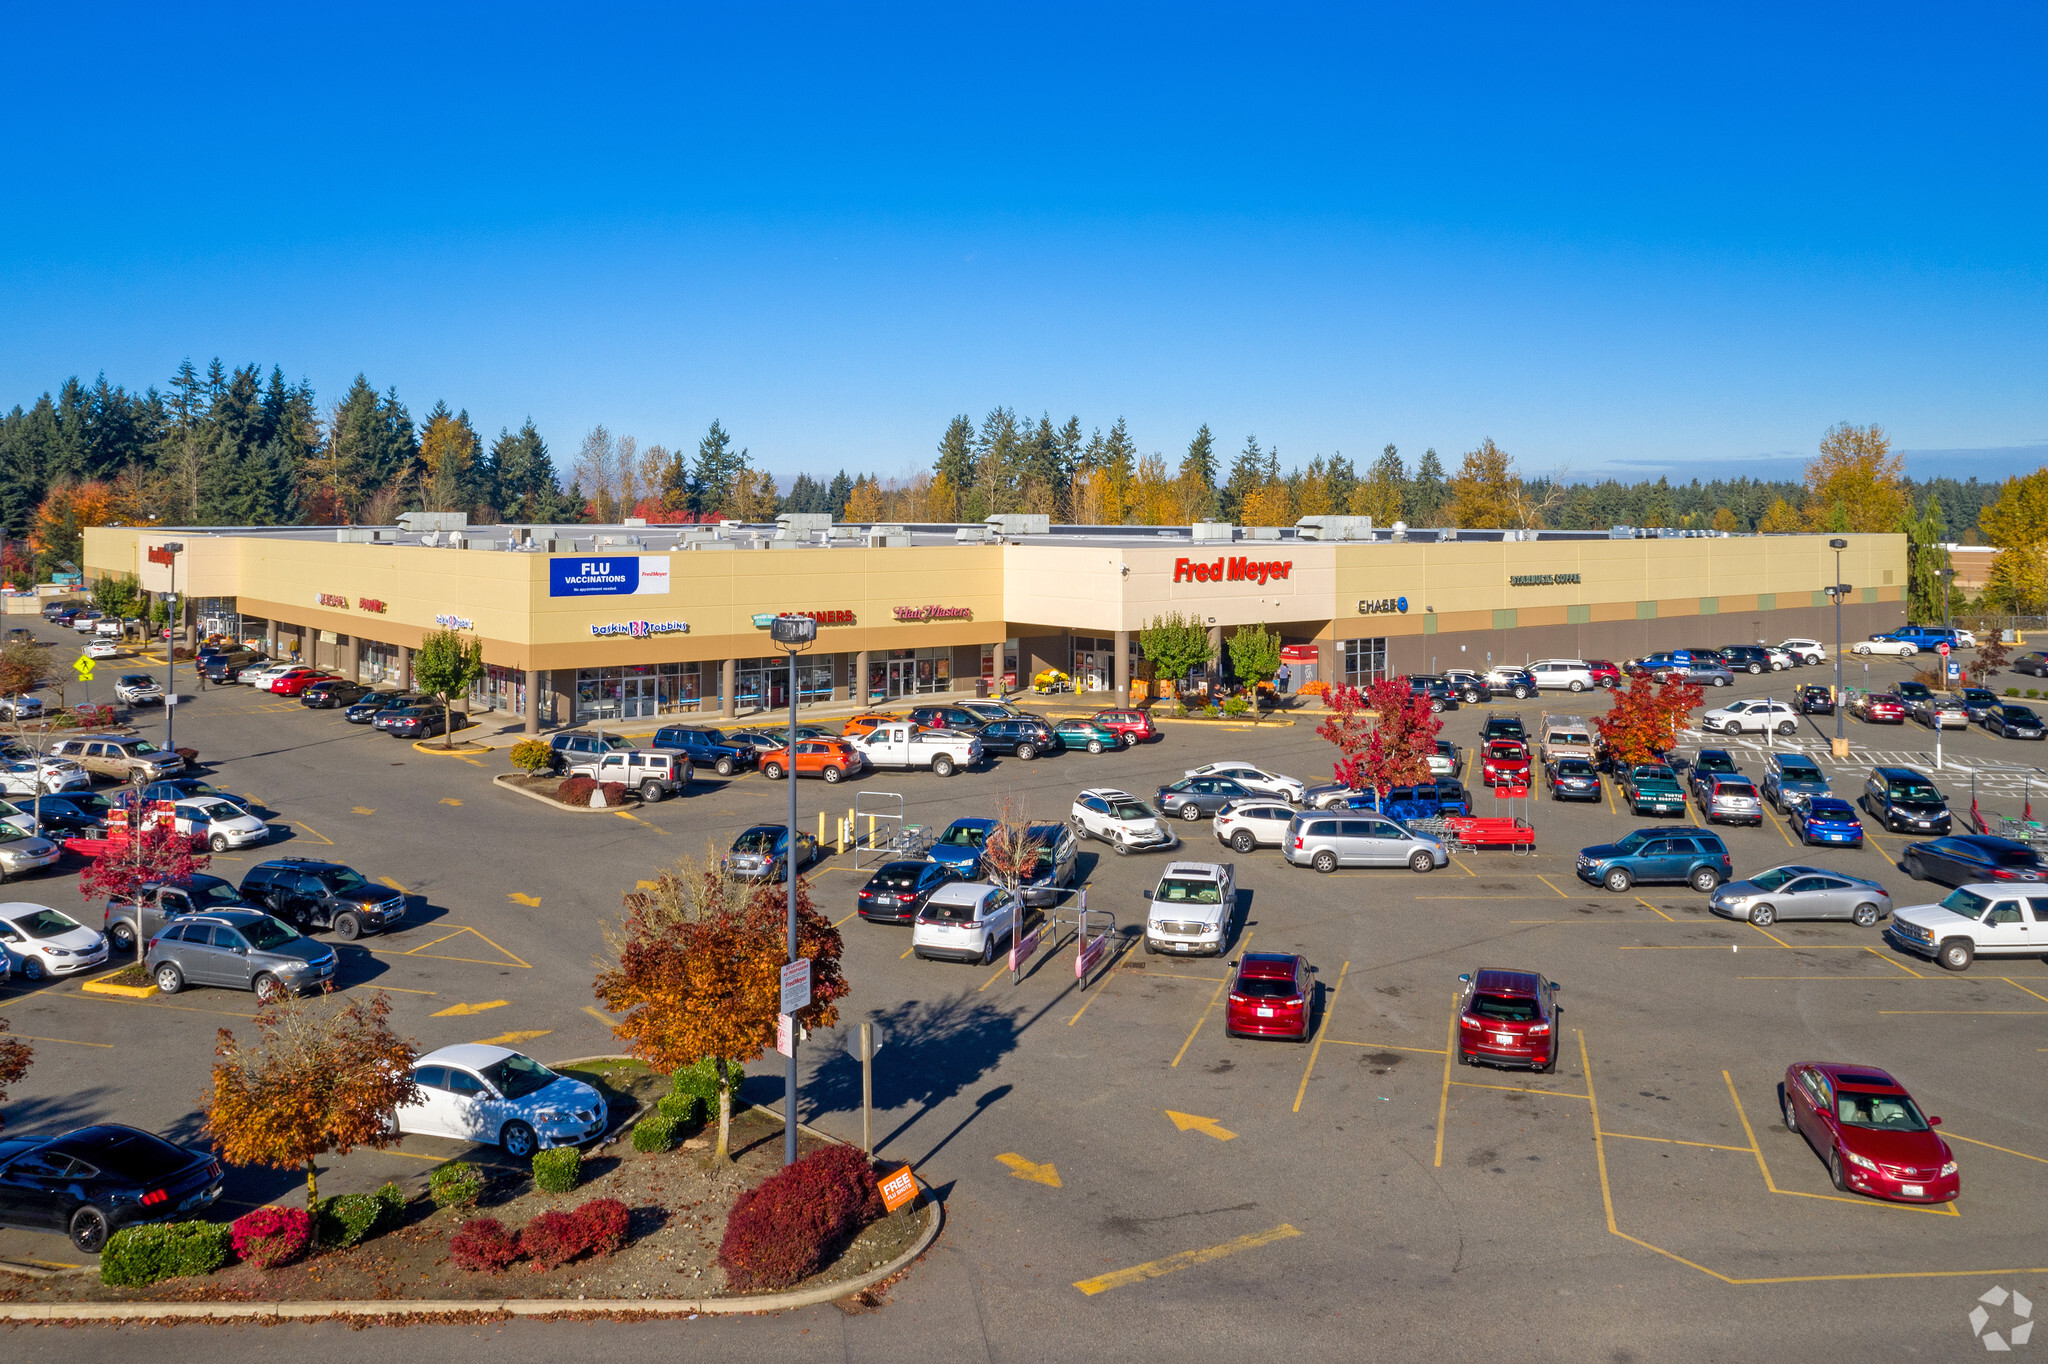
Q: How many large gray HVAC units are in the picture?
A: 4